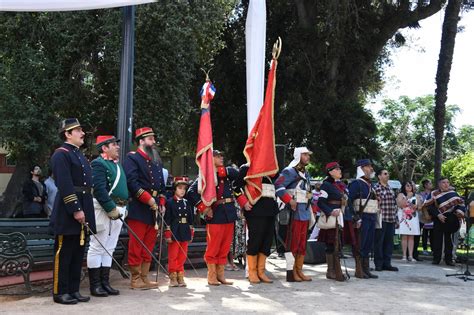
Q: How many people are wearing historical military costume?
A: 9